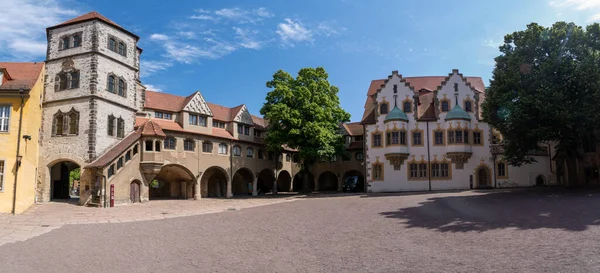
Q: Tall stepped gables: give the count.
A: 2